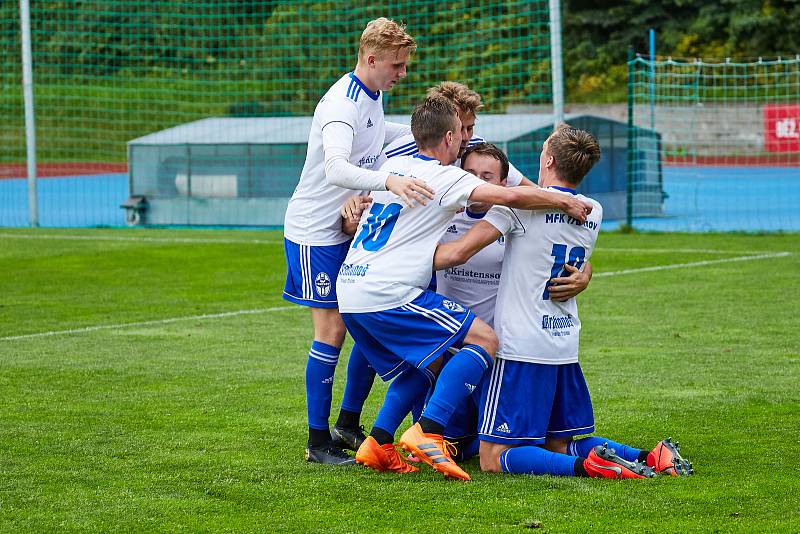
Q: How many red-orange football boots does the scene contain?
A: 4